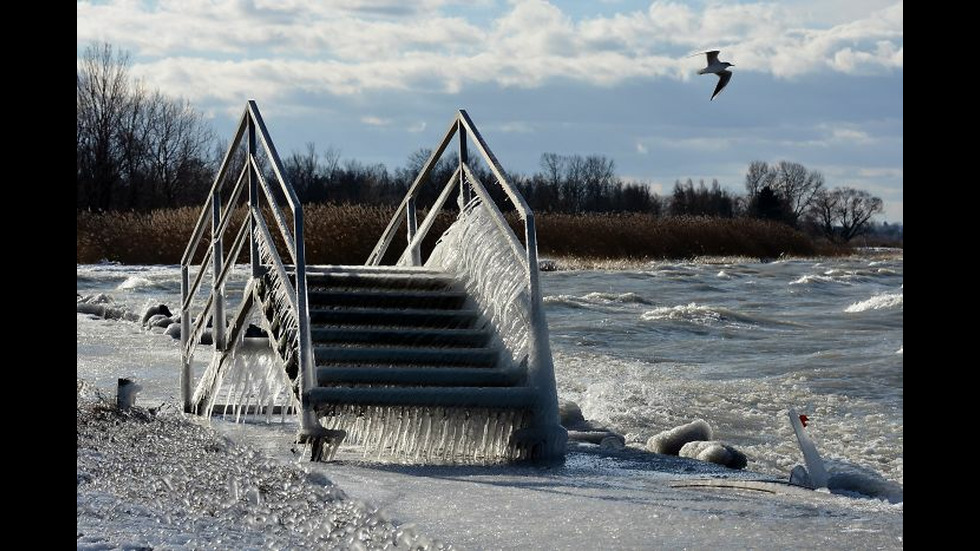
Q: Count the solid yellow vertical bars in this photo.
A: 0